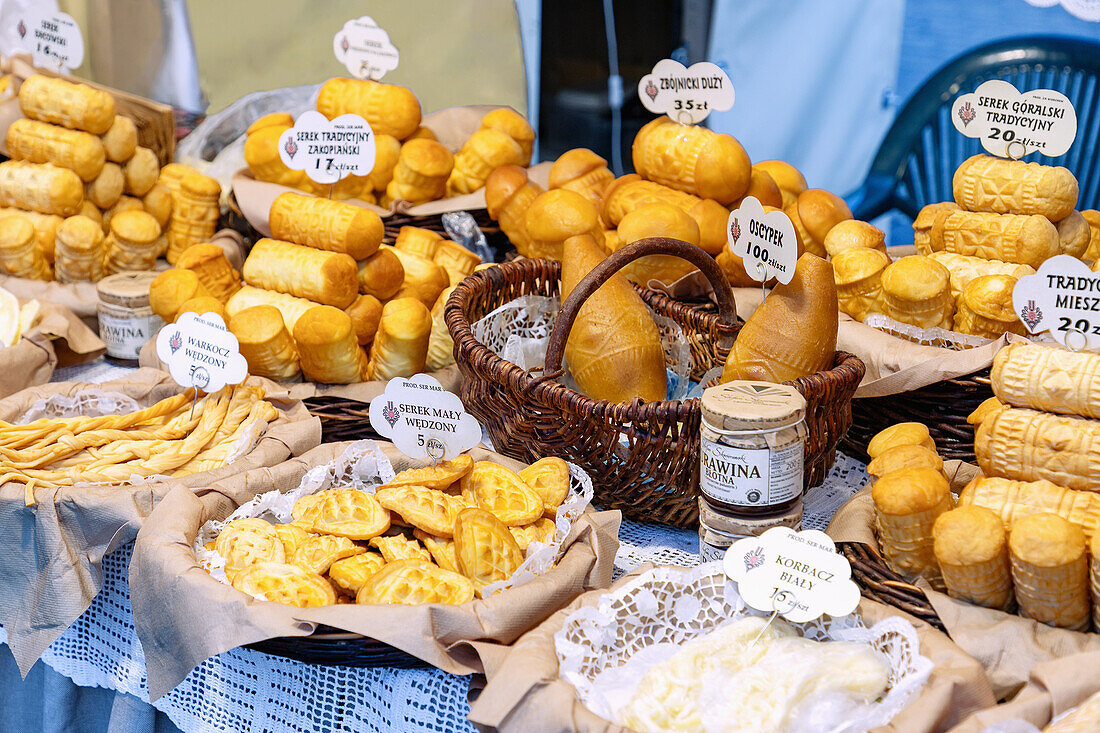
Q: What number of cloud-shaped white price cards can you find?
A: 10